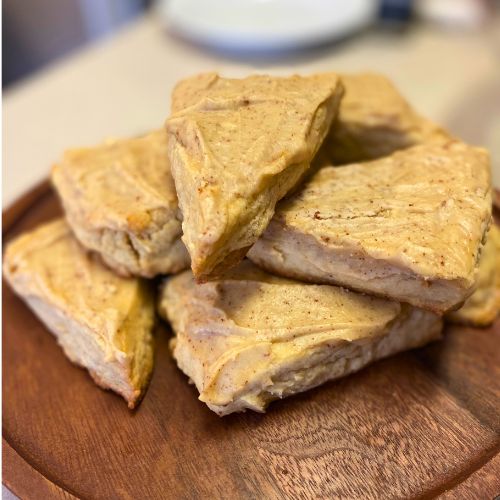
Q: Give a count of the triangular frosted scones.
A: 7